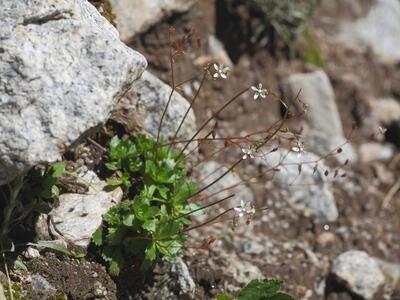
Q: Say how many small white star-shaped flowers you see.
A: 5